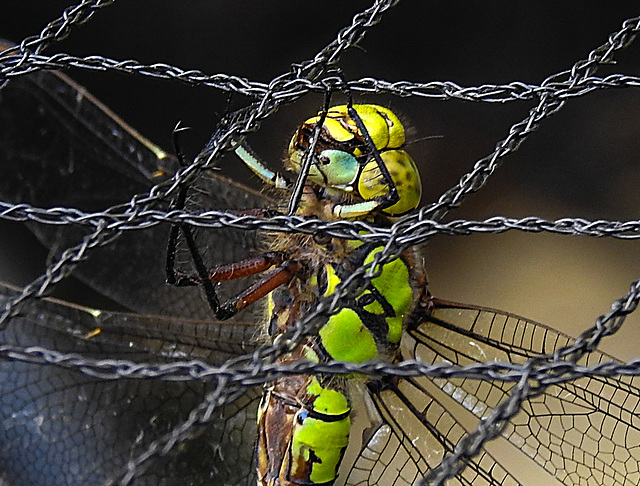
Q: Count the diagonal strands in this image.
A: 4